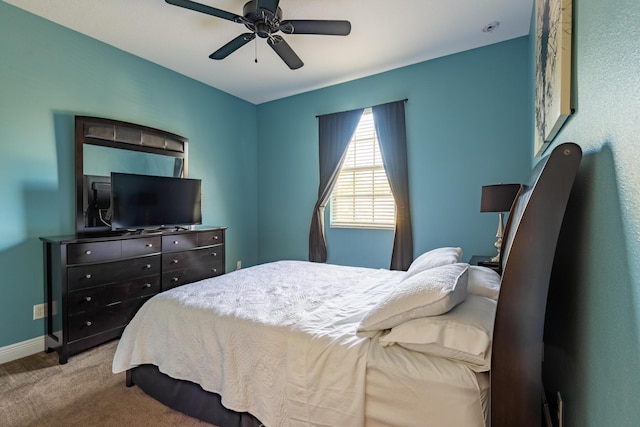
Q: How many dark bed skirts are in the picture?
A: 1